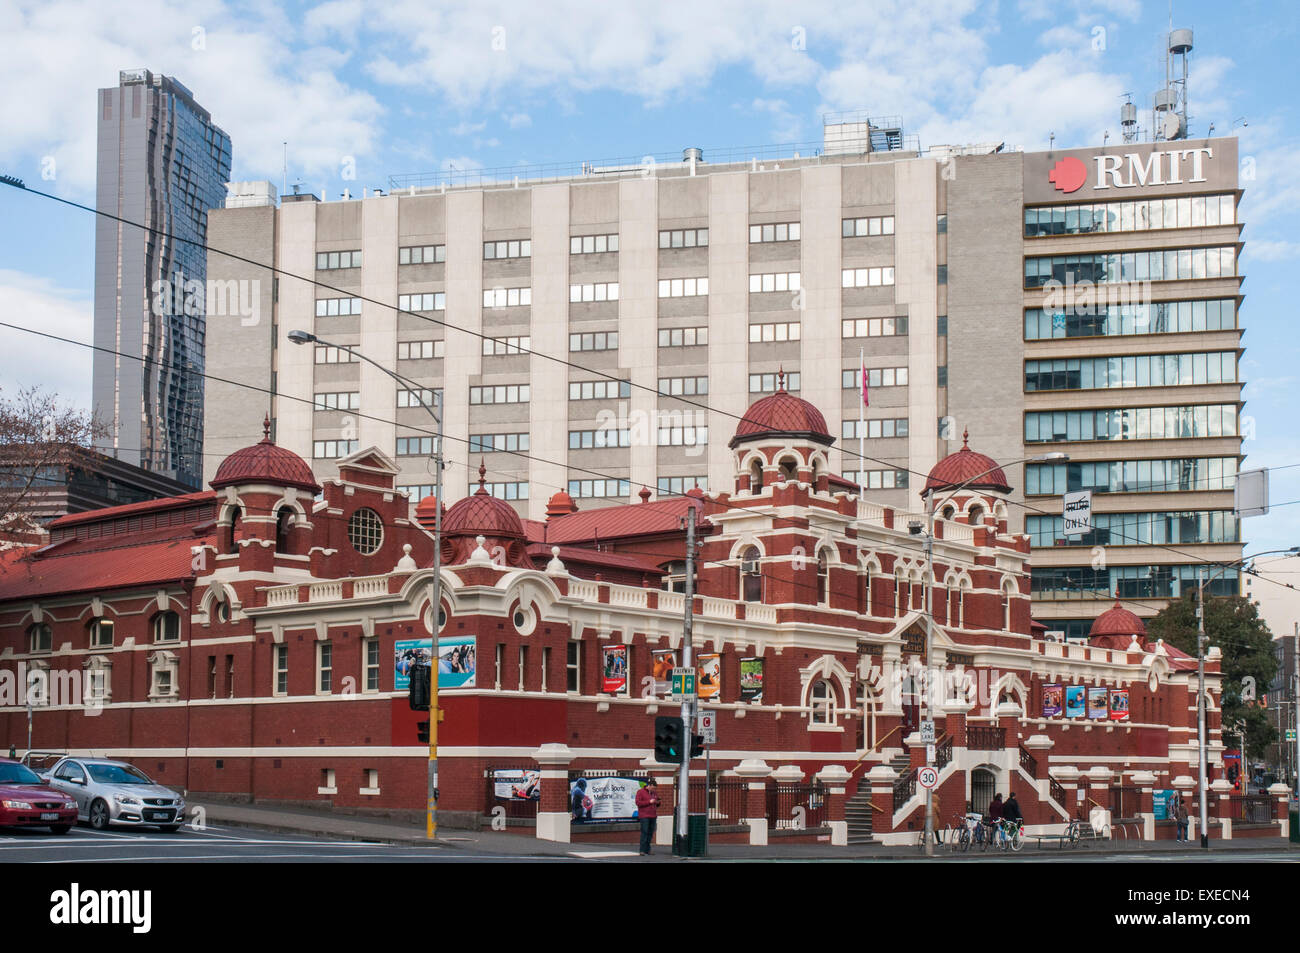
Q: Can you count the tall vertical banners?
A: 8